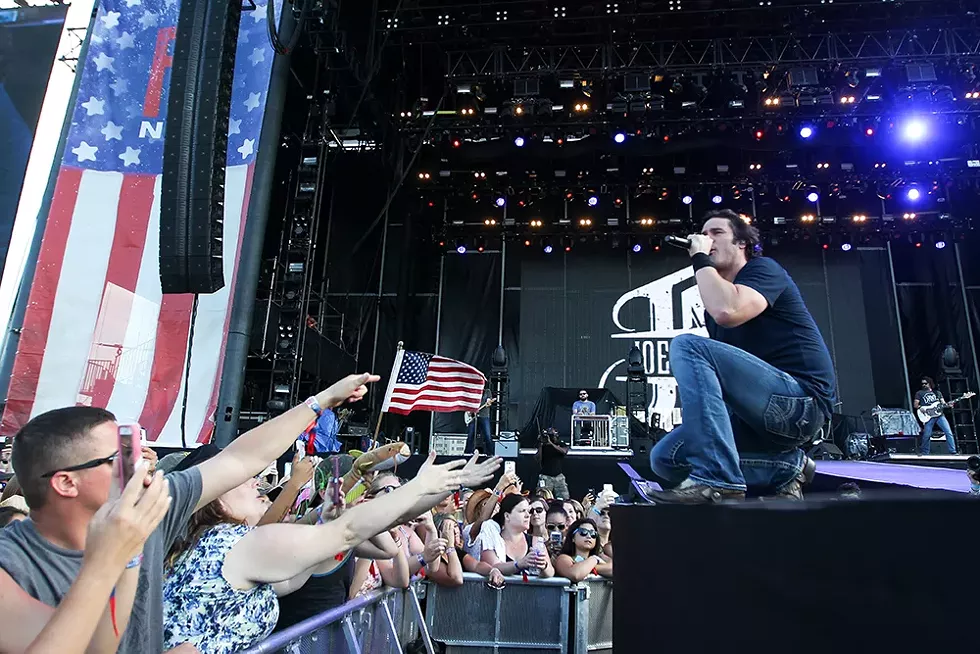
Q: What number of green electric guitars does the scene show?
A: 0